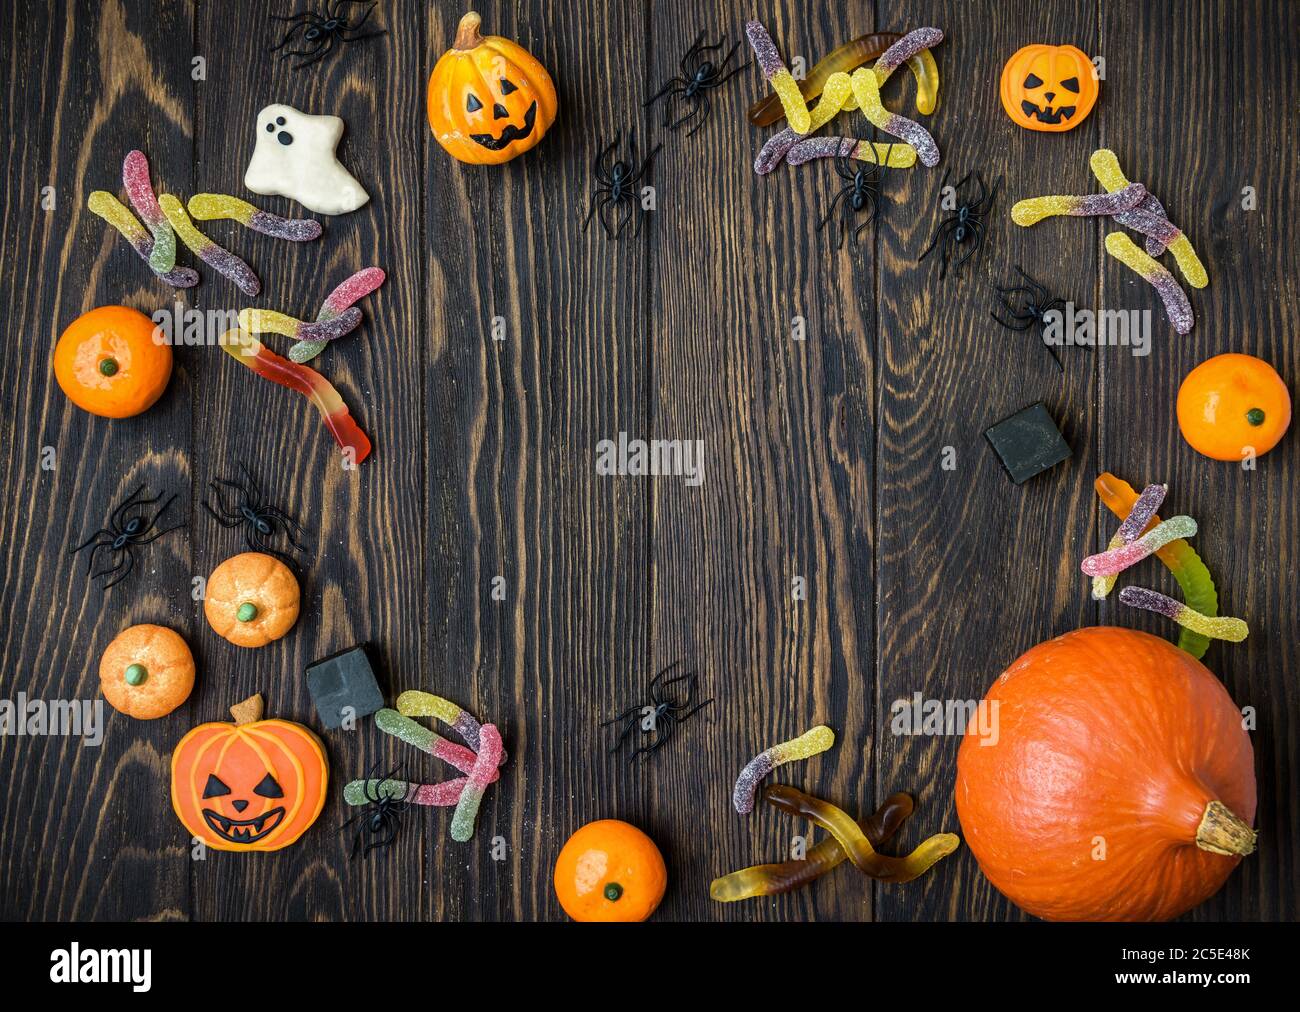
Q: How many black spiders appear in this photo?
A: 10